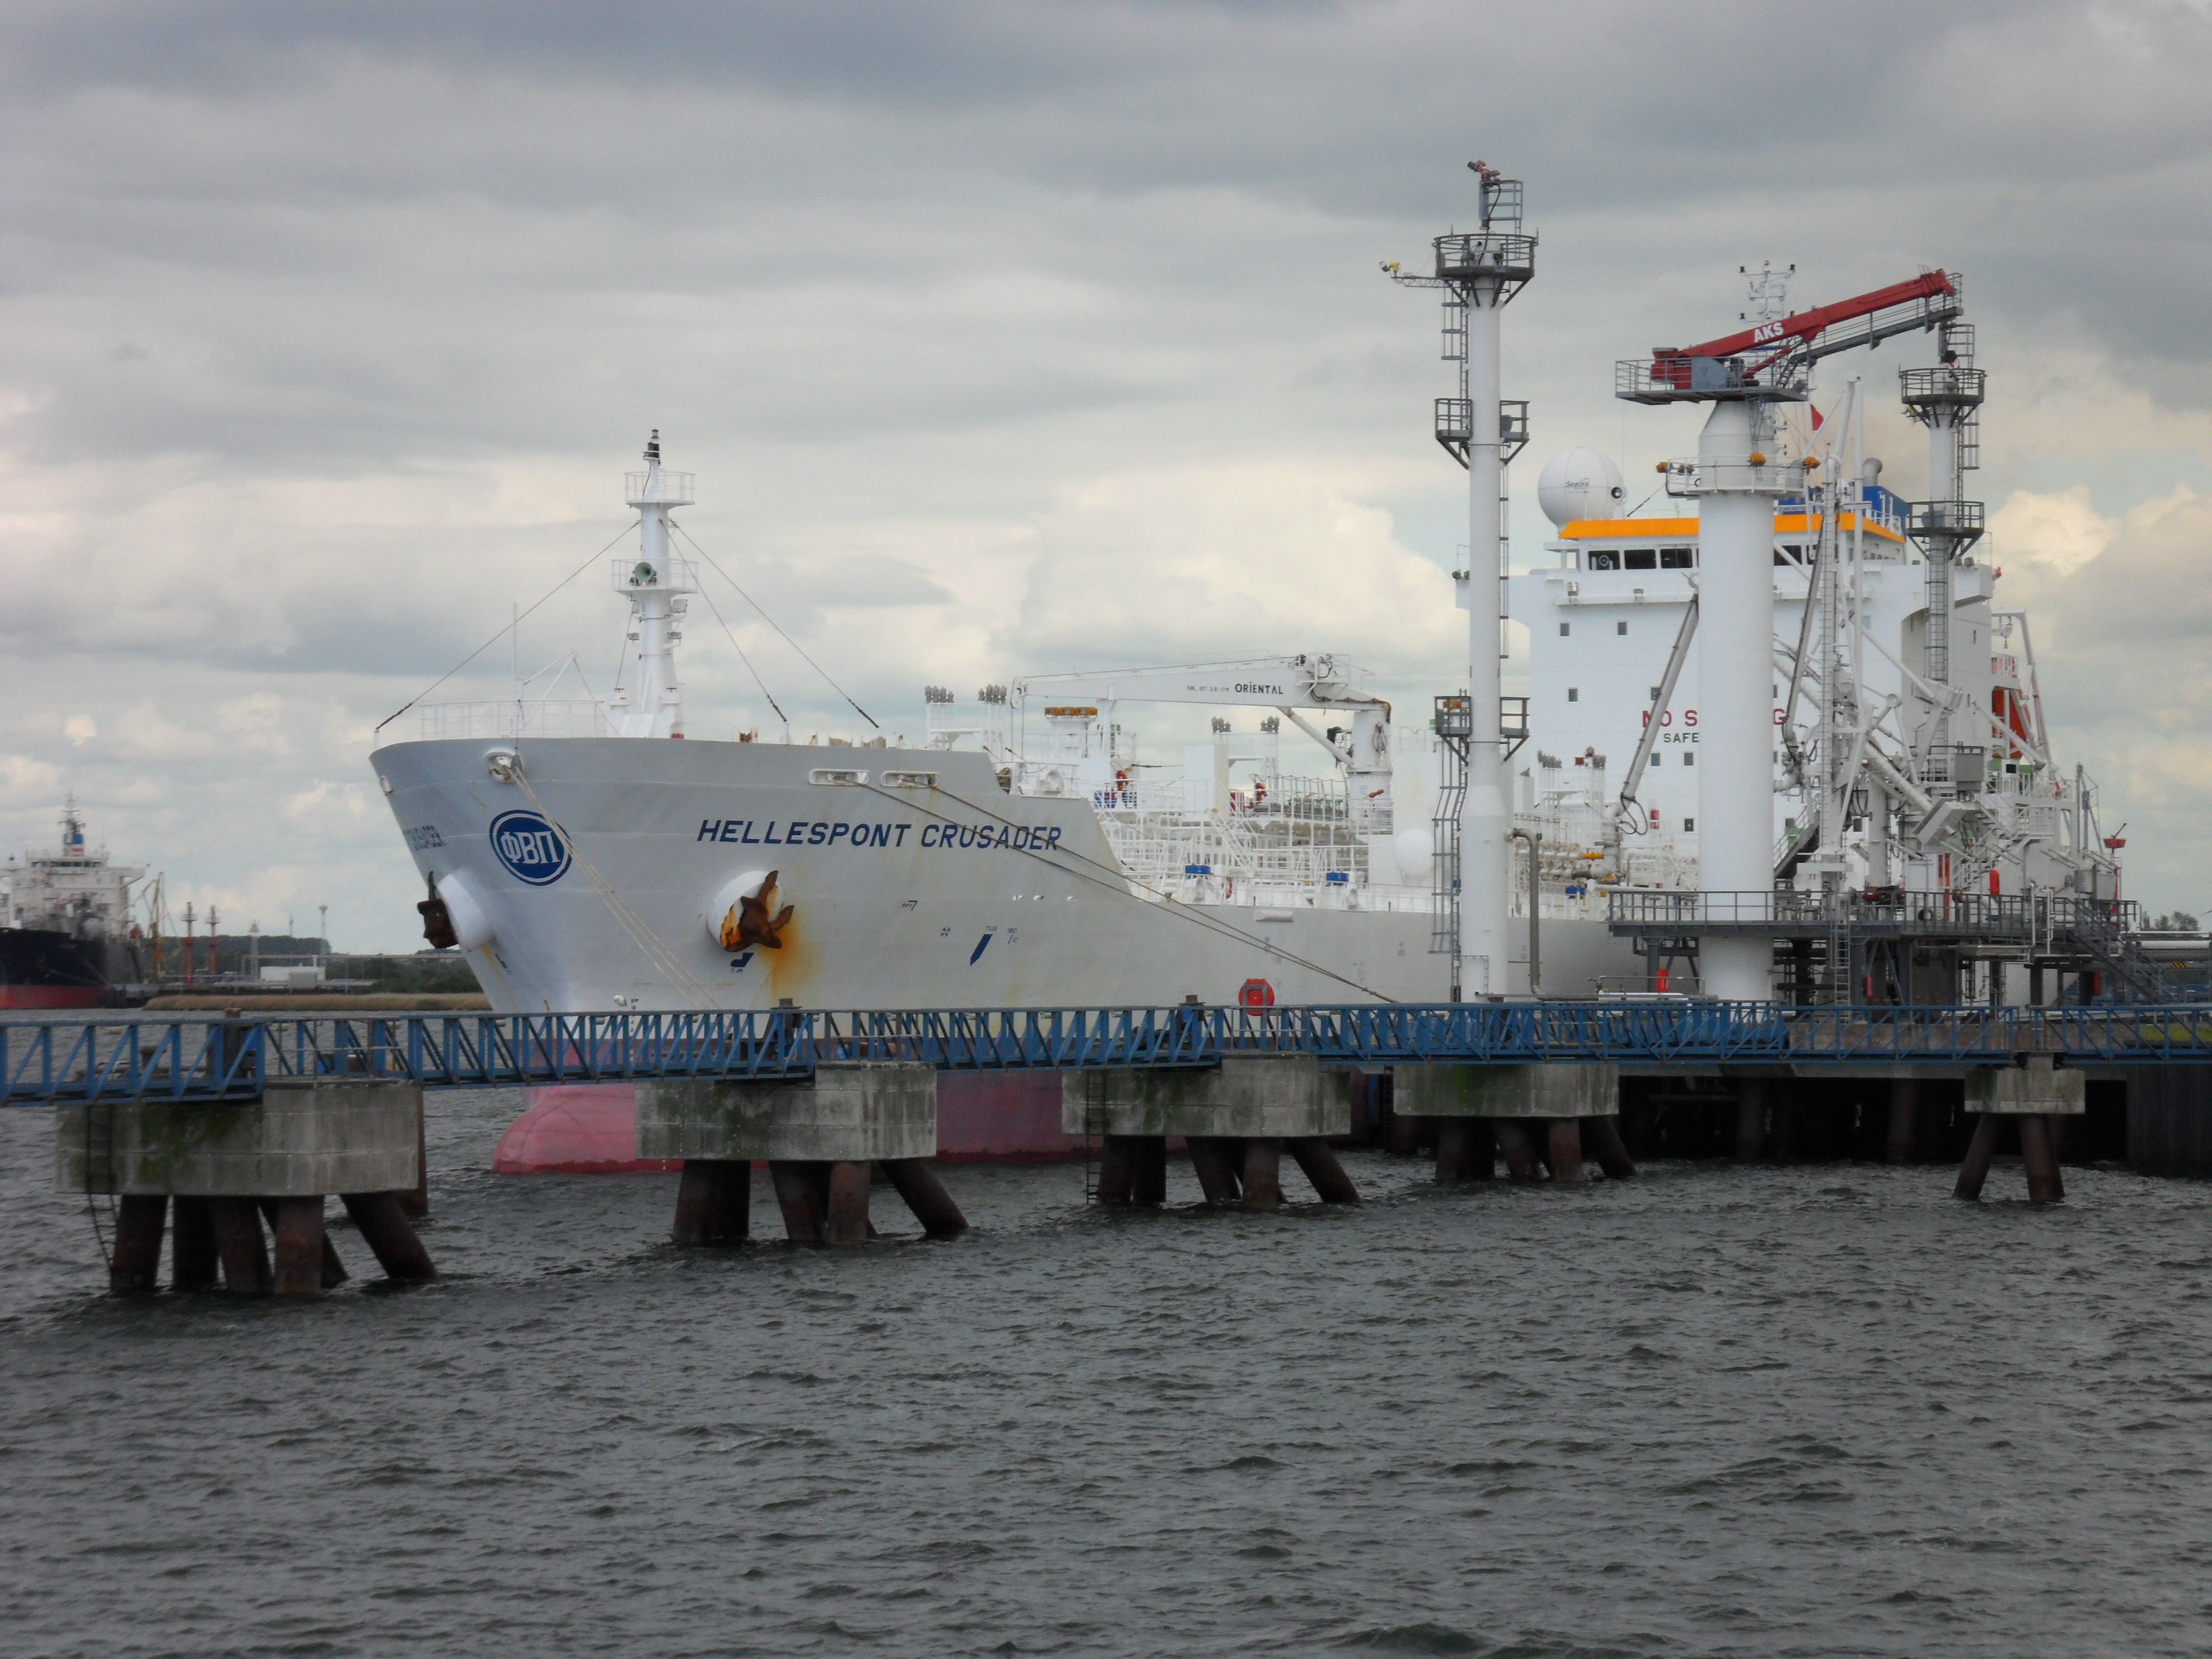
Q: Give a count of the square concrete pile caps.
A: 5